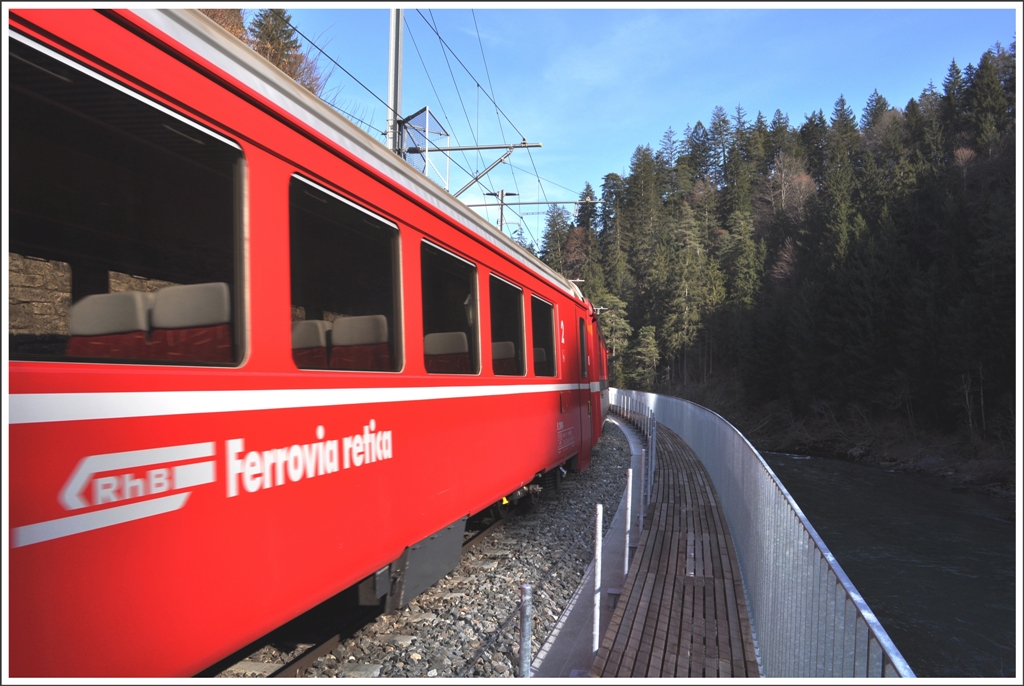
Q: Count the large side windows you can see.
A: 5